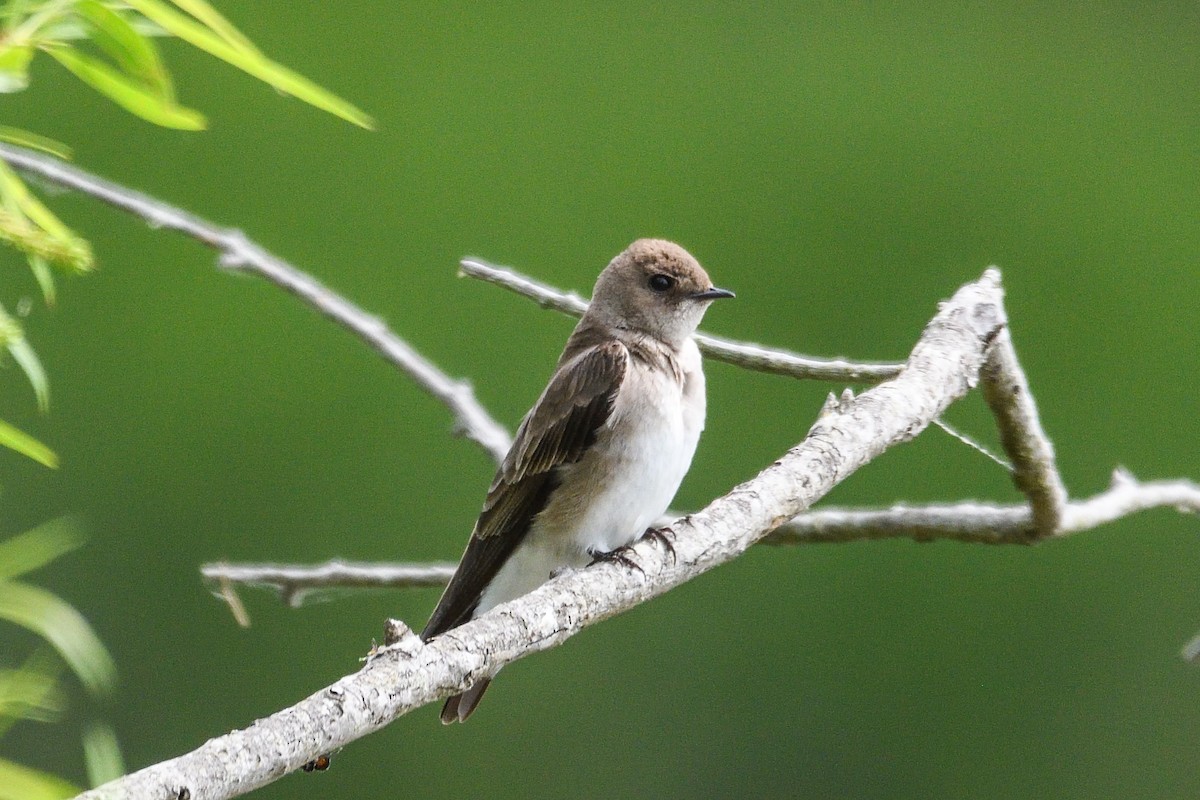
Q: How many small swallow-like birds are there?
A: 1